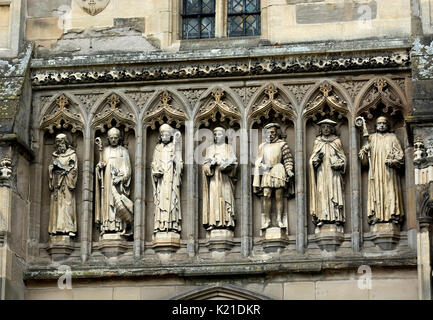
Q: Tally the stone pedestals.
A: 7